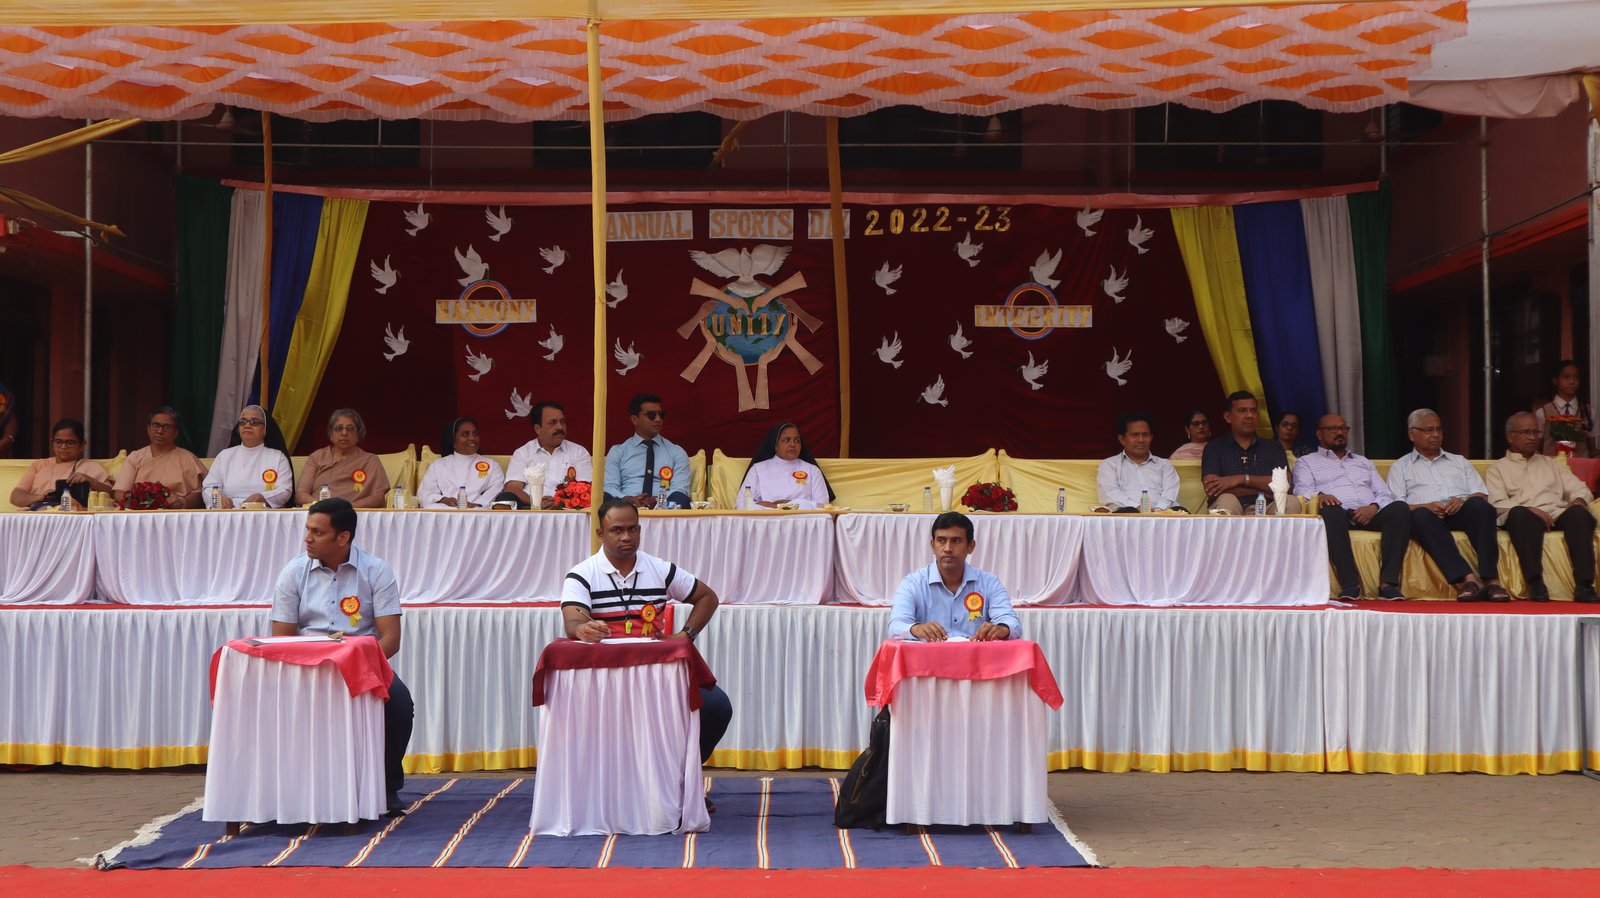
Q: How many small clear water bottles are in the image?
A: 11